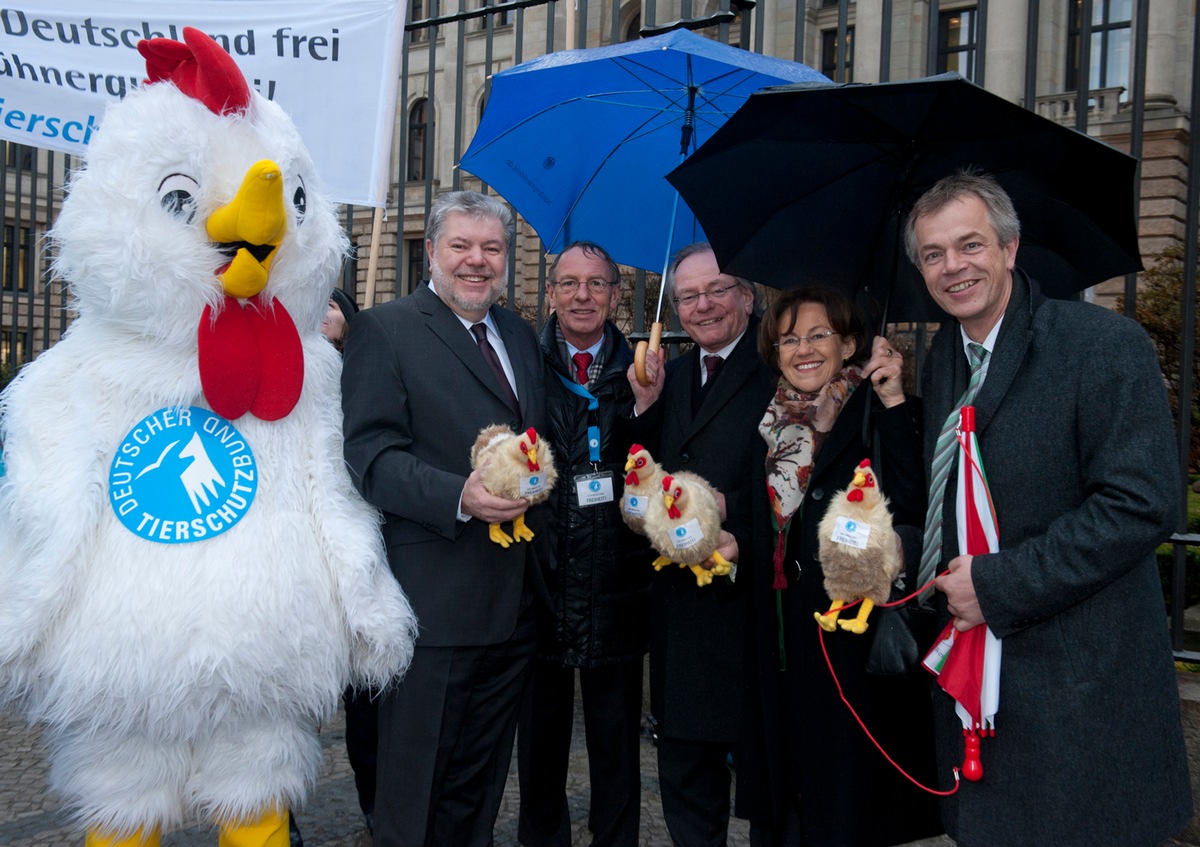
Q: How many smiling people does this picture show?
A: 5